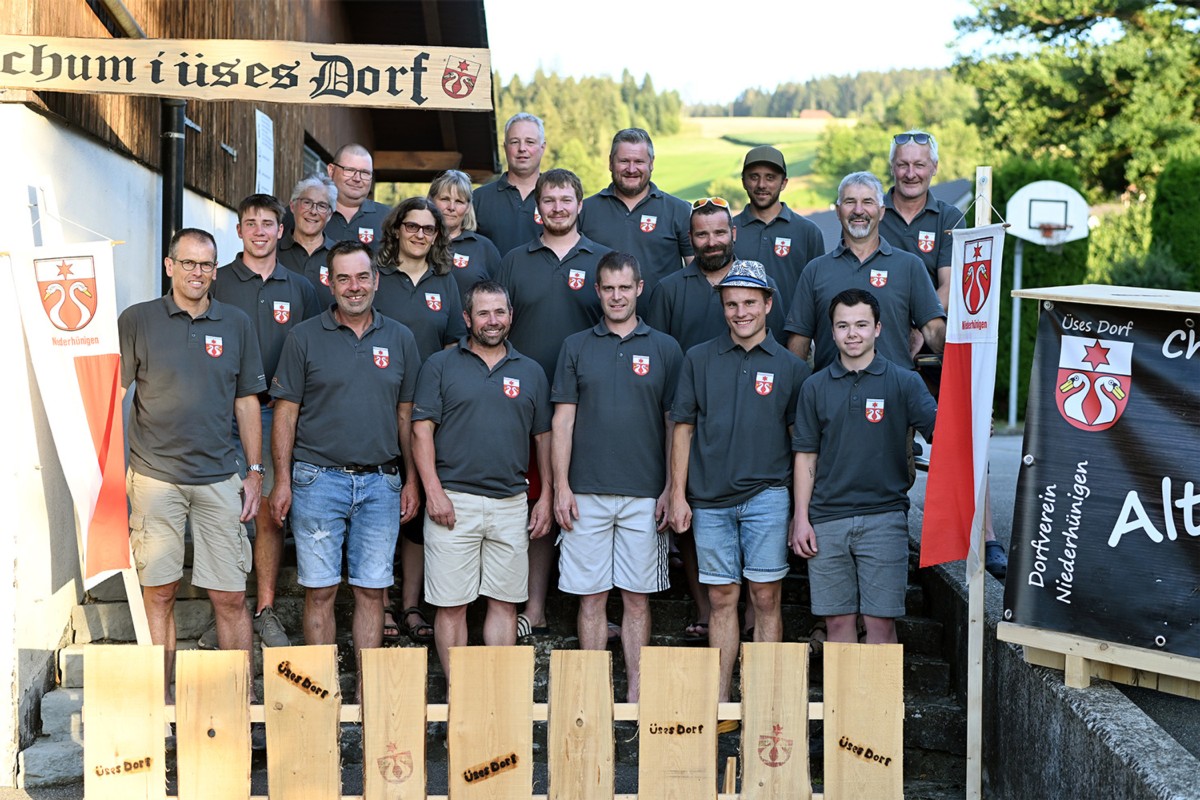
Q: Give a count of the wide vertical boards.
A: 9